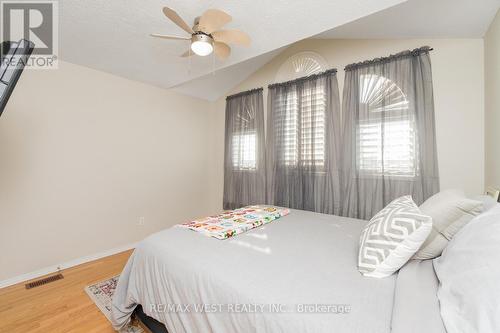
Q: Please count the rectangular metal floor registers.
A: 1